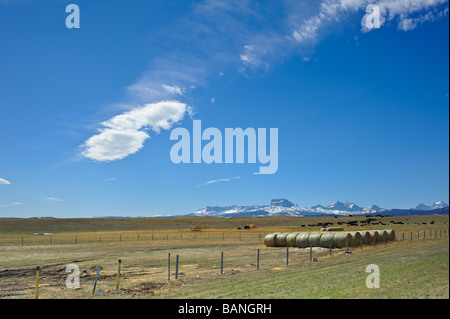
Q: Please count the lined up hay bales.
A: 12